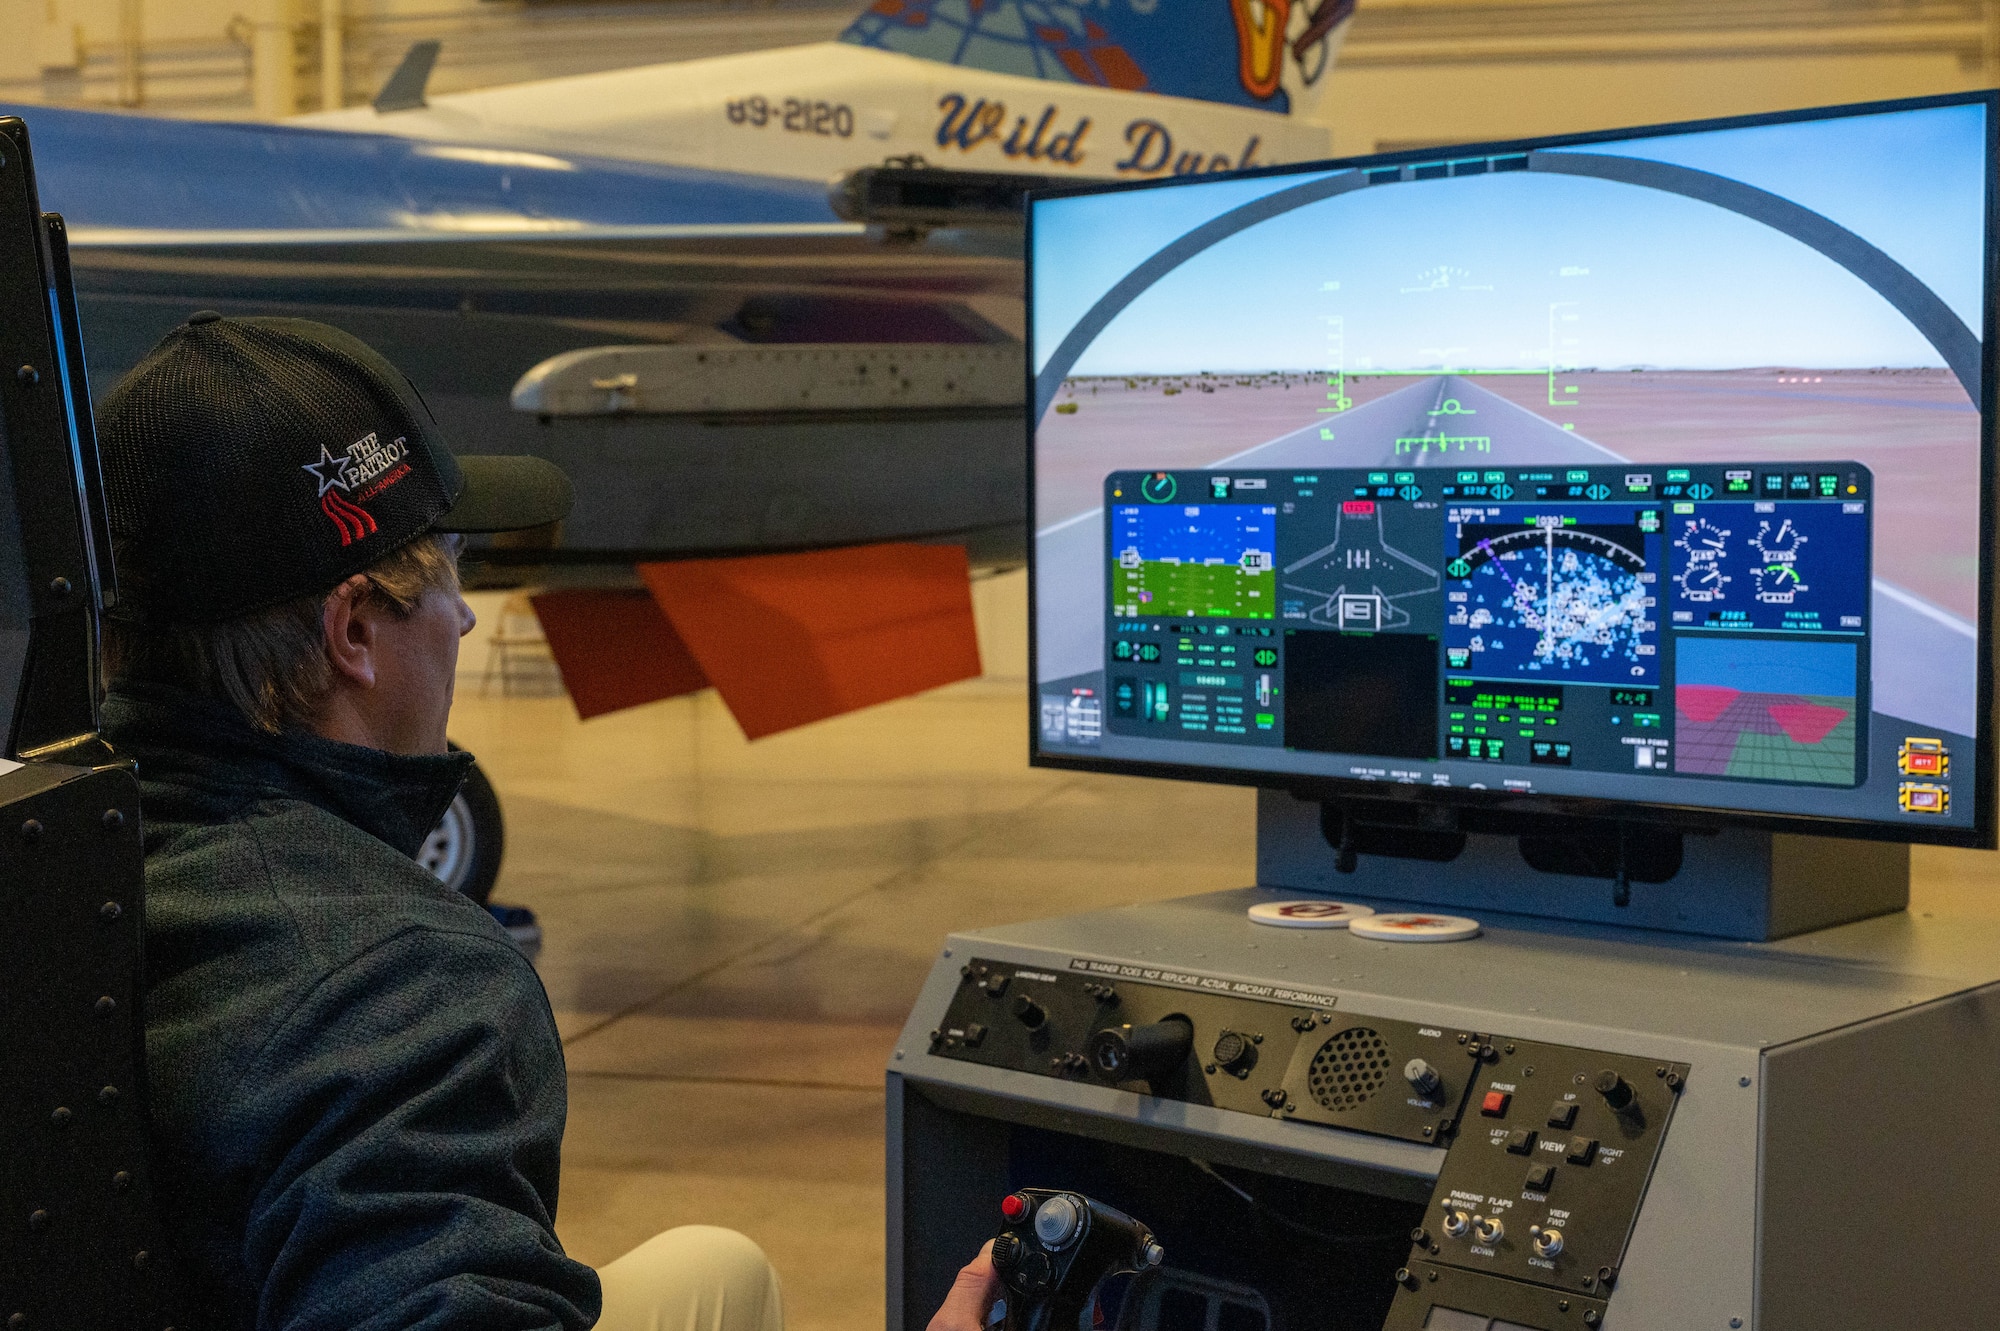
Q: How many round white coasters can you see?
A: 2